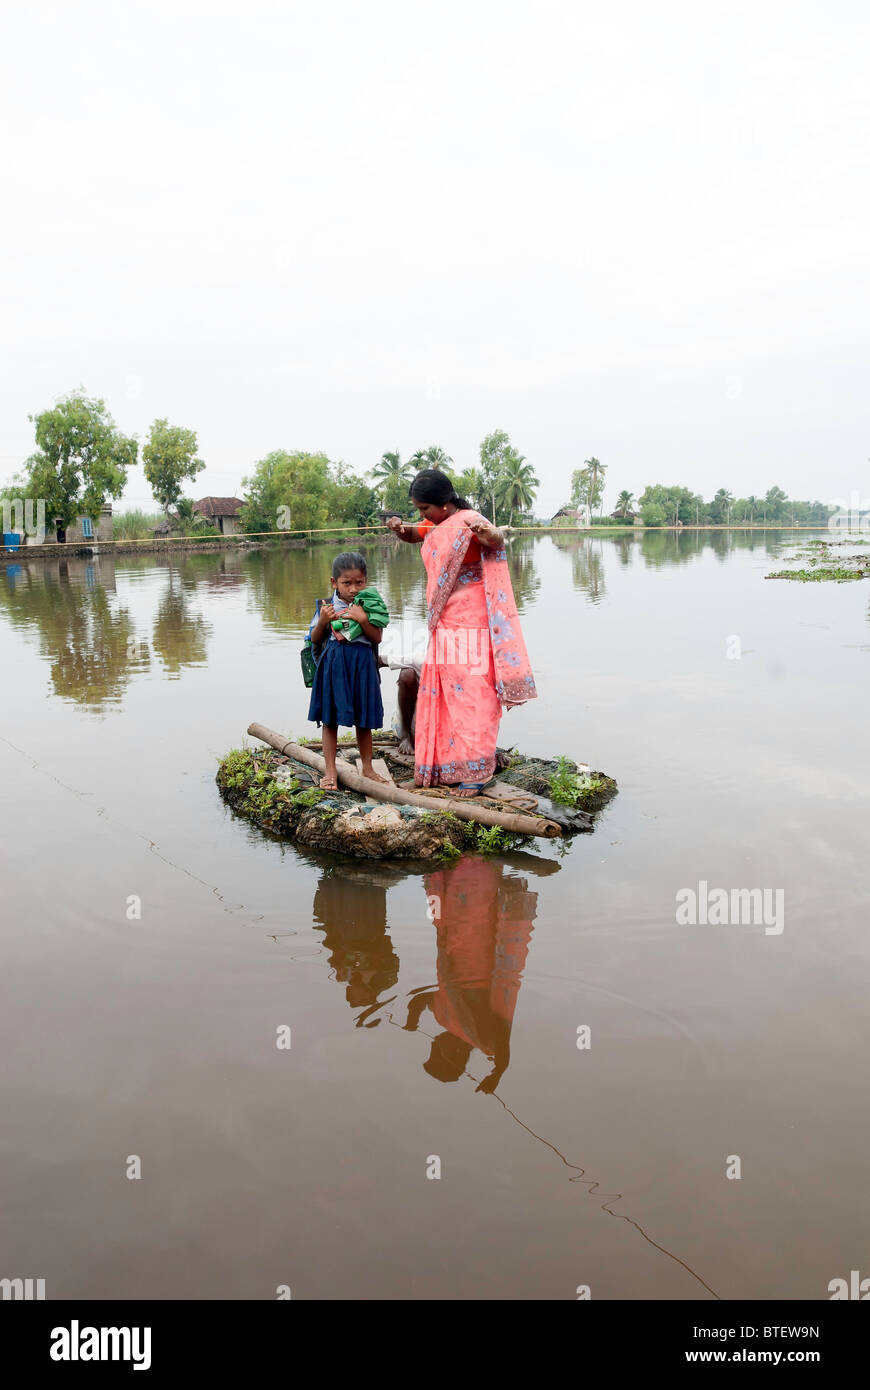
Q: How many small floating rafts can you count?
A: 1